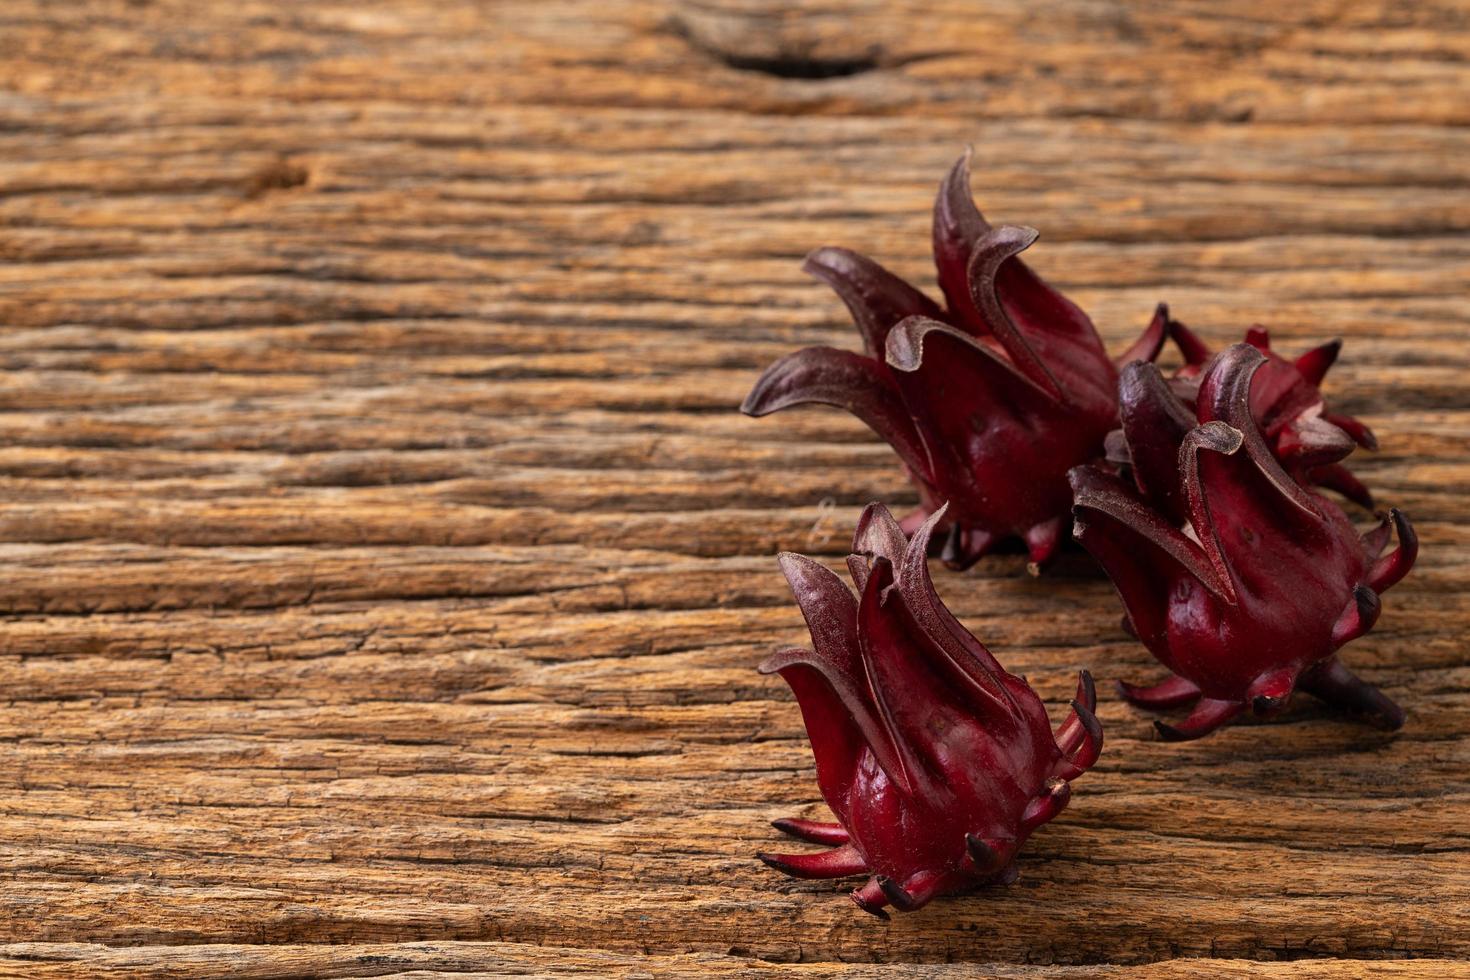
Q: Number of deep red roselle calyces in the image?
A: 4